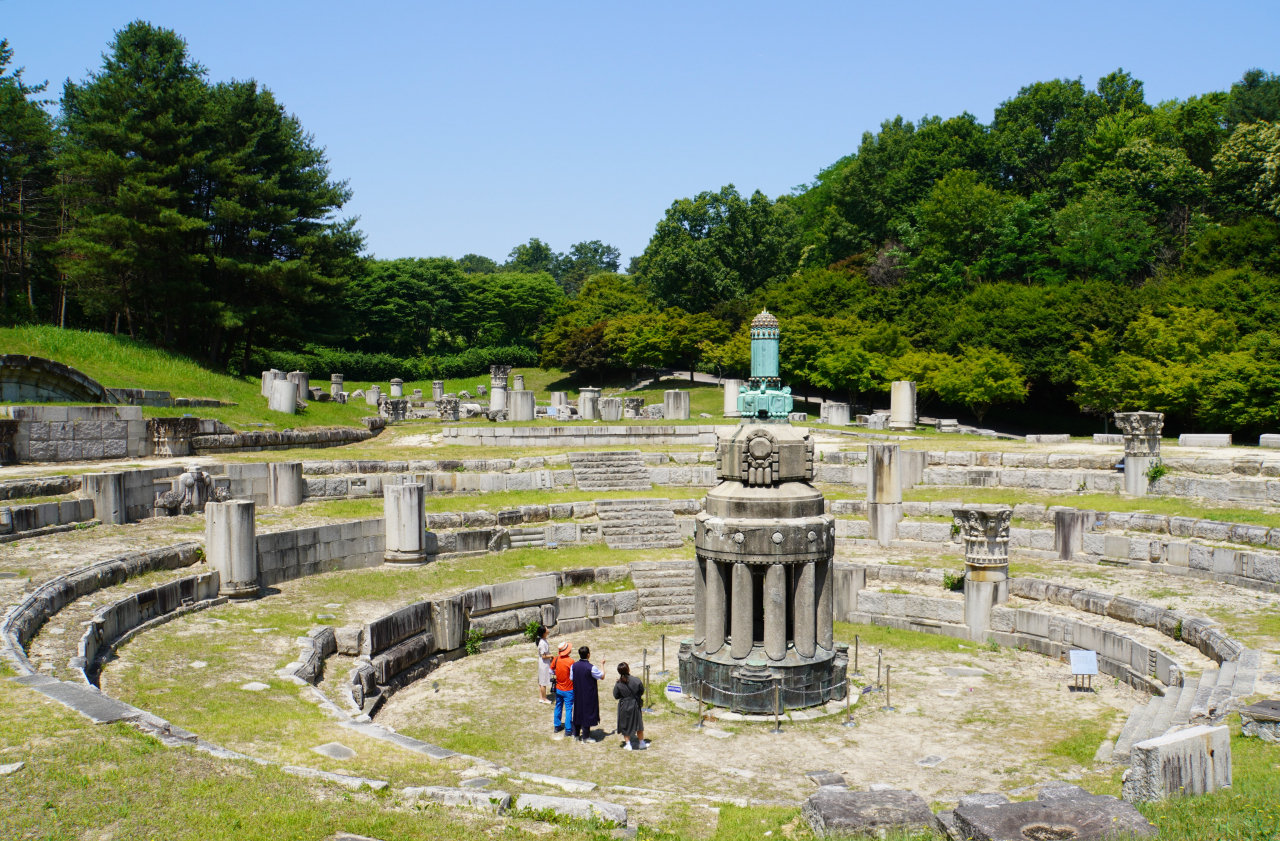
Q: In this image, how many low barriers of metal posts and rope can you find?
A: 1